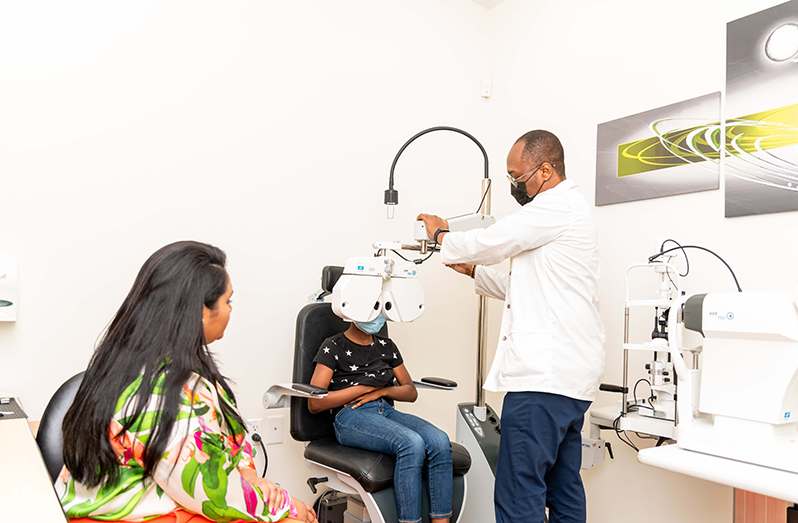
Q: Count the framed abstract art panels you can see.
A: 2